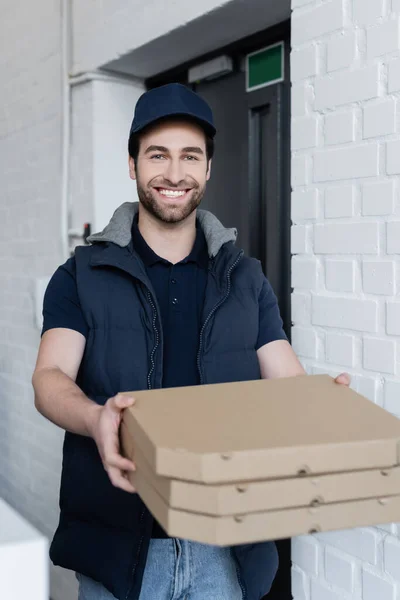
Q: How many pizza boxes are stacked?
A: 3